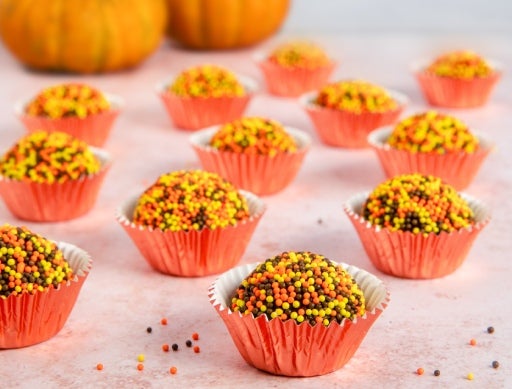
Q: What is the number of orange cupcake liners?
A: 12